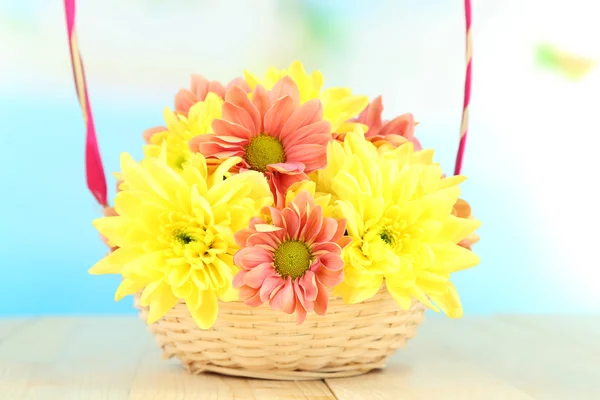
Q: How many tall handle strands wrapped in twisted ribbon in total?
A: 2